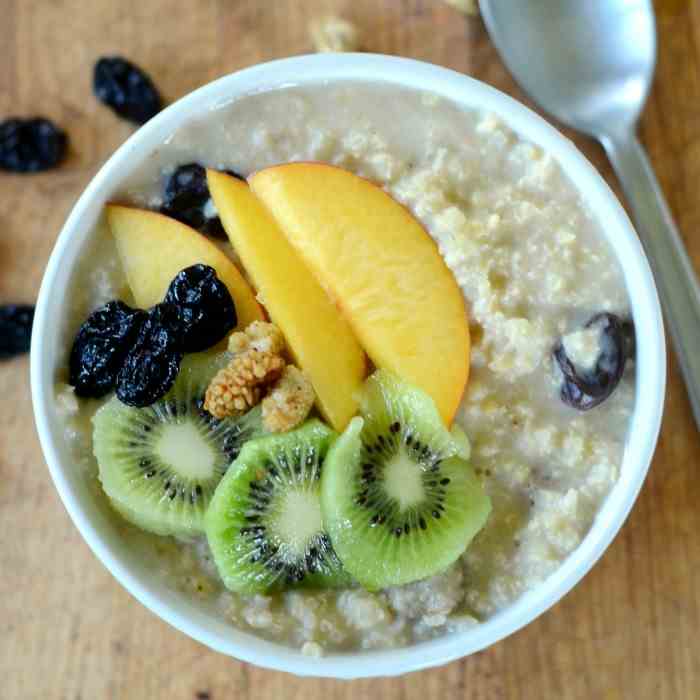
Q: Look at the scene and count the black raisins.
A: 8